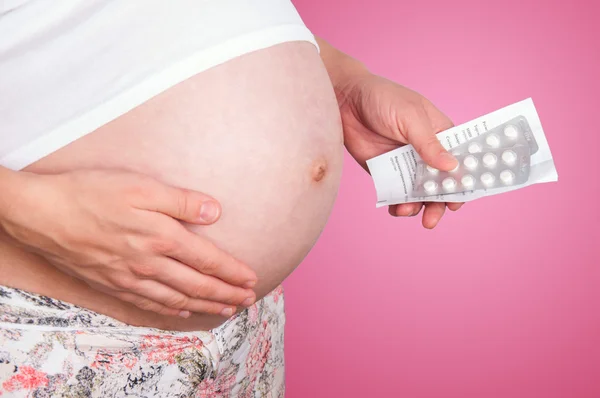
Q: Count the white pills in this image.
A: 13